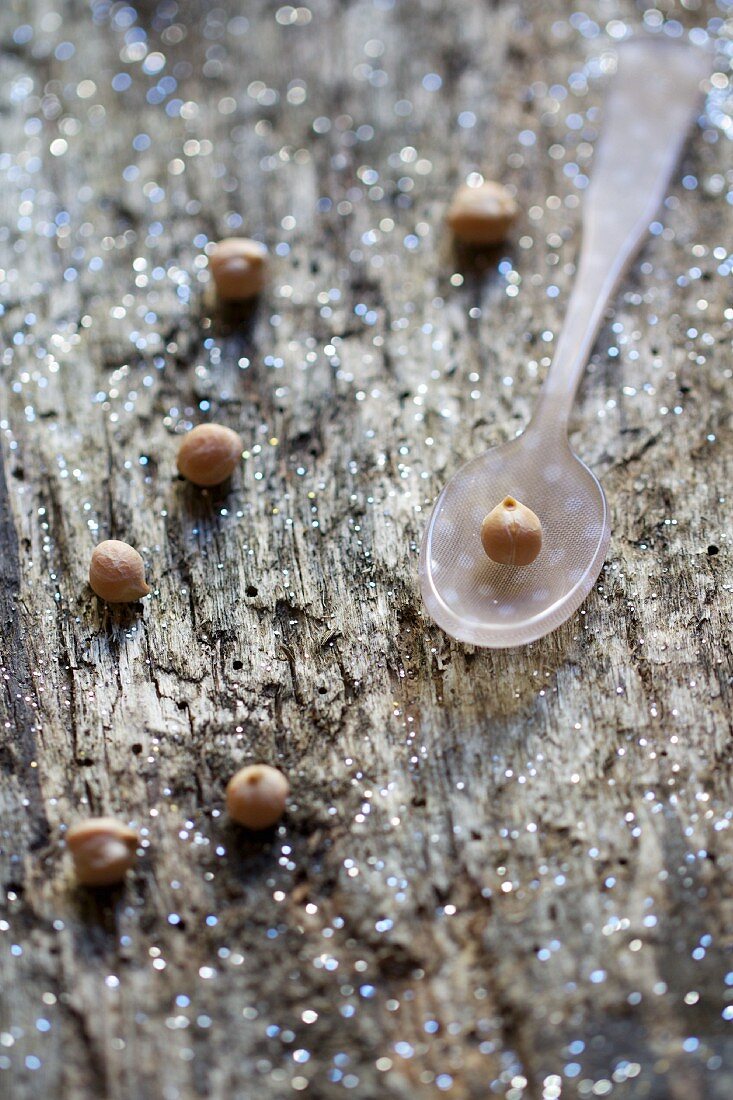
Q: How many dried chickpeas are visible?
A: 7